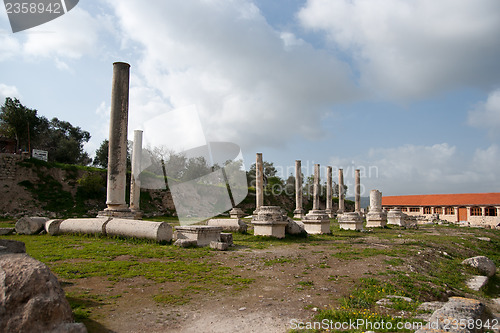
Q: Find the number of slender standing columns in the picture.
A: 8